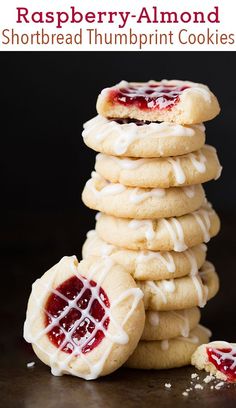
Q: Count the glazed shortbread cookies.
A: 11